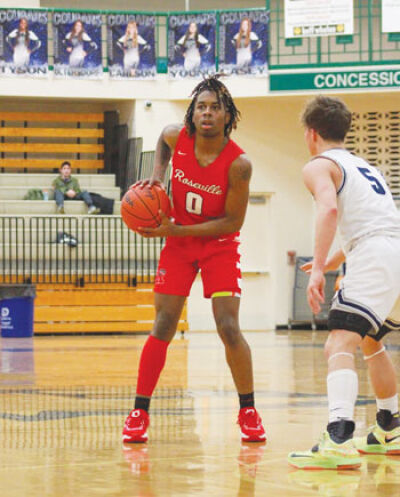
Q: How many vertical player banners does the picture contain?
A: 5